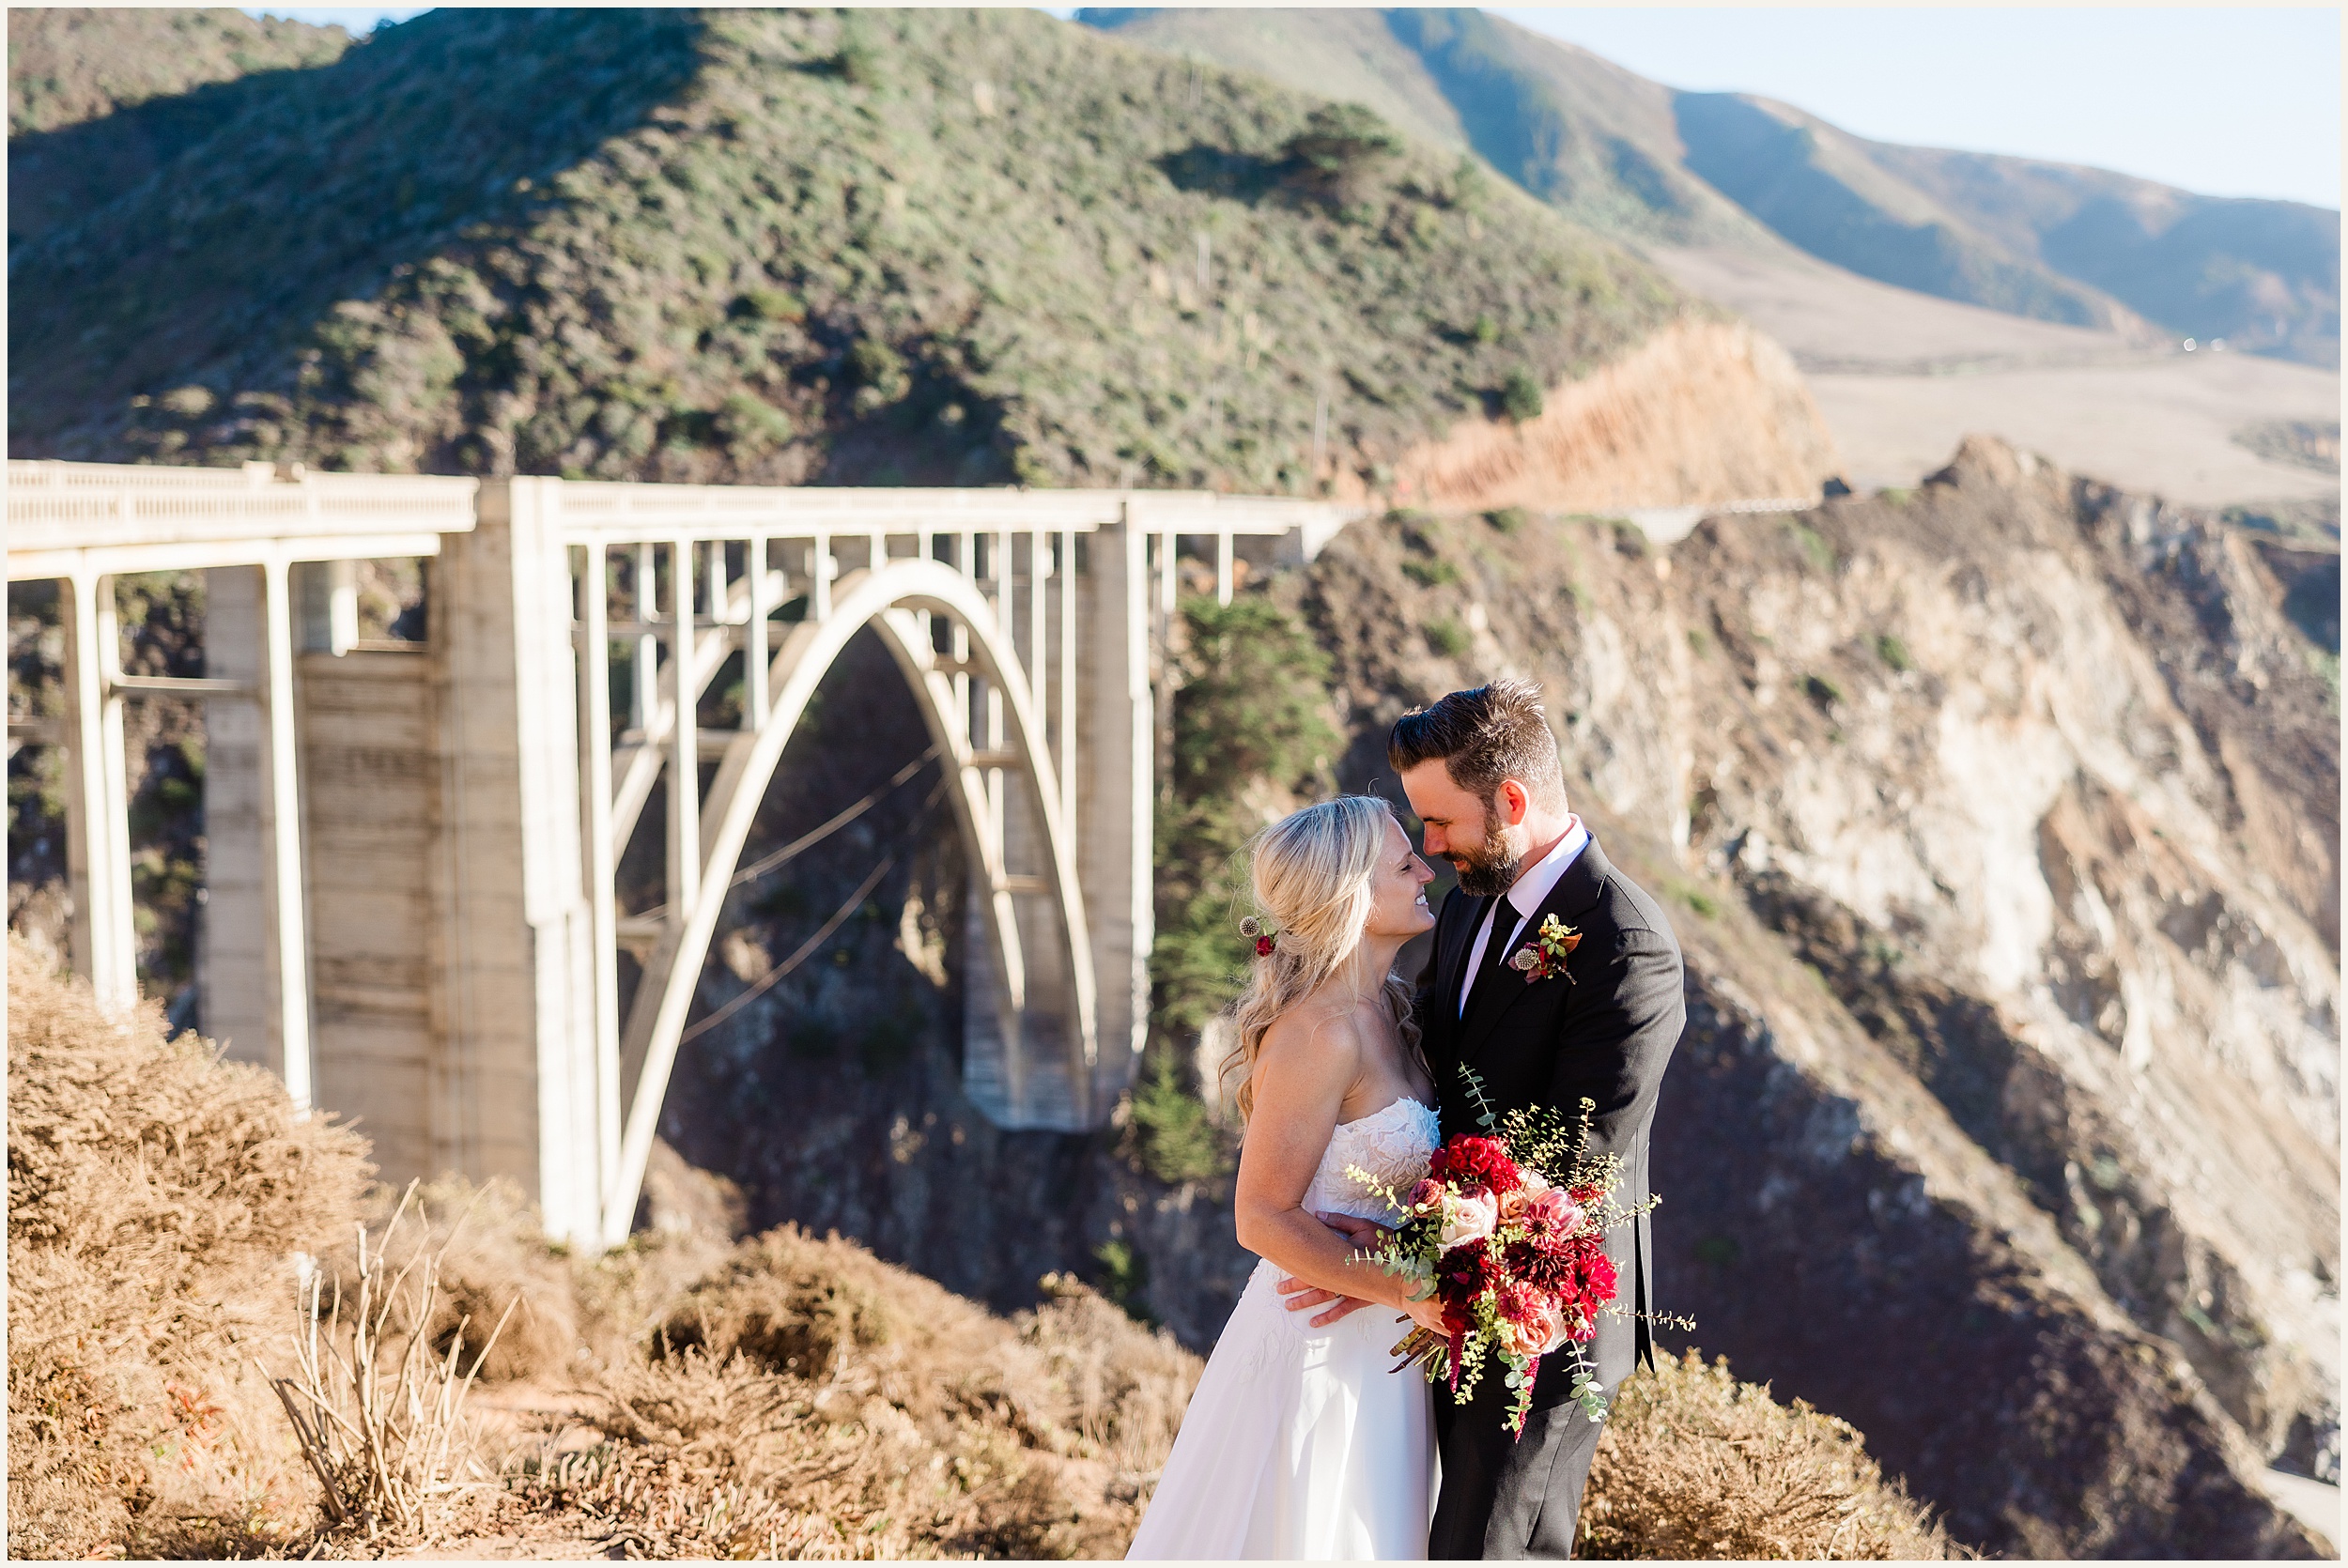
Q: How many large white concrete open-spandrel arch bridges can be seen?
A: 1